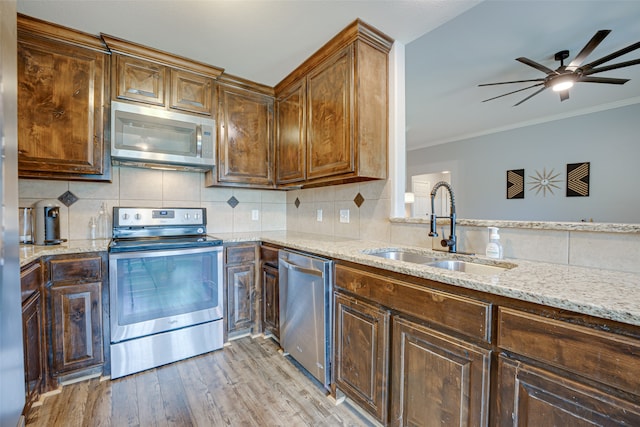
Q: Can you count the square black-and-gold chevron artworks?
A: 2